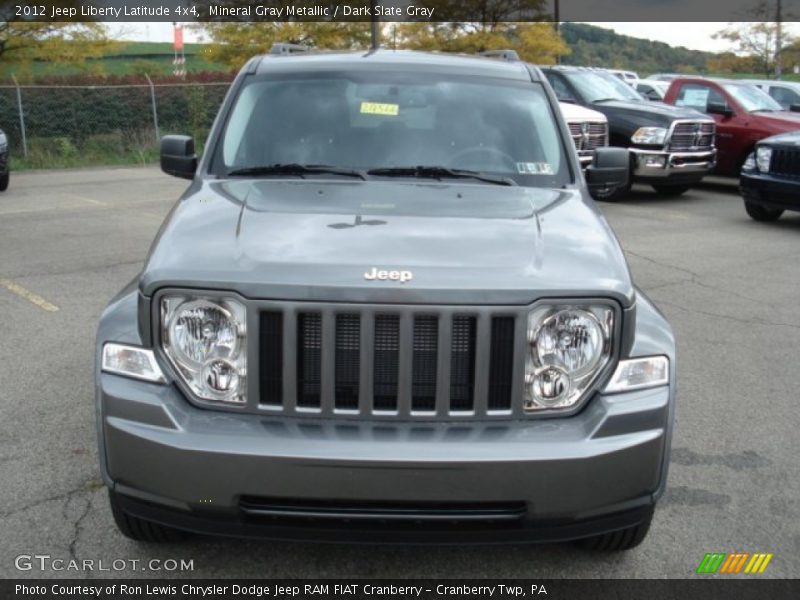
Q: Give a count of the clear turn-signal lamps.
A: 2